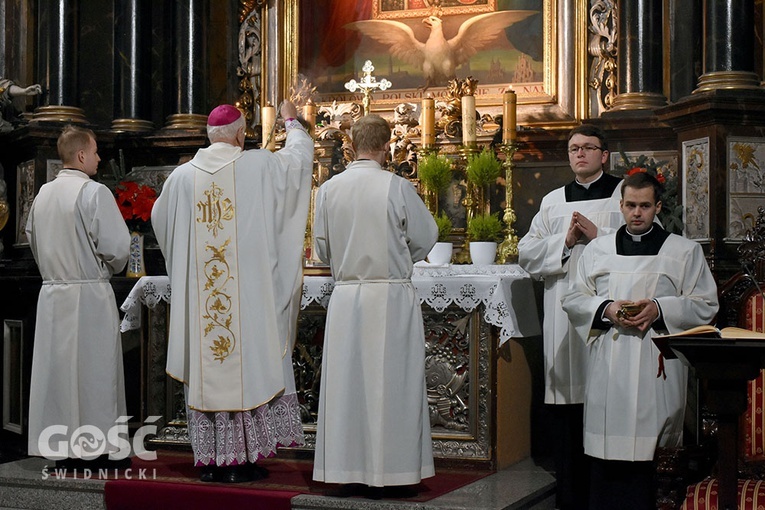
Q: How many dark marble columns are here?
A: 5